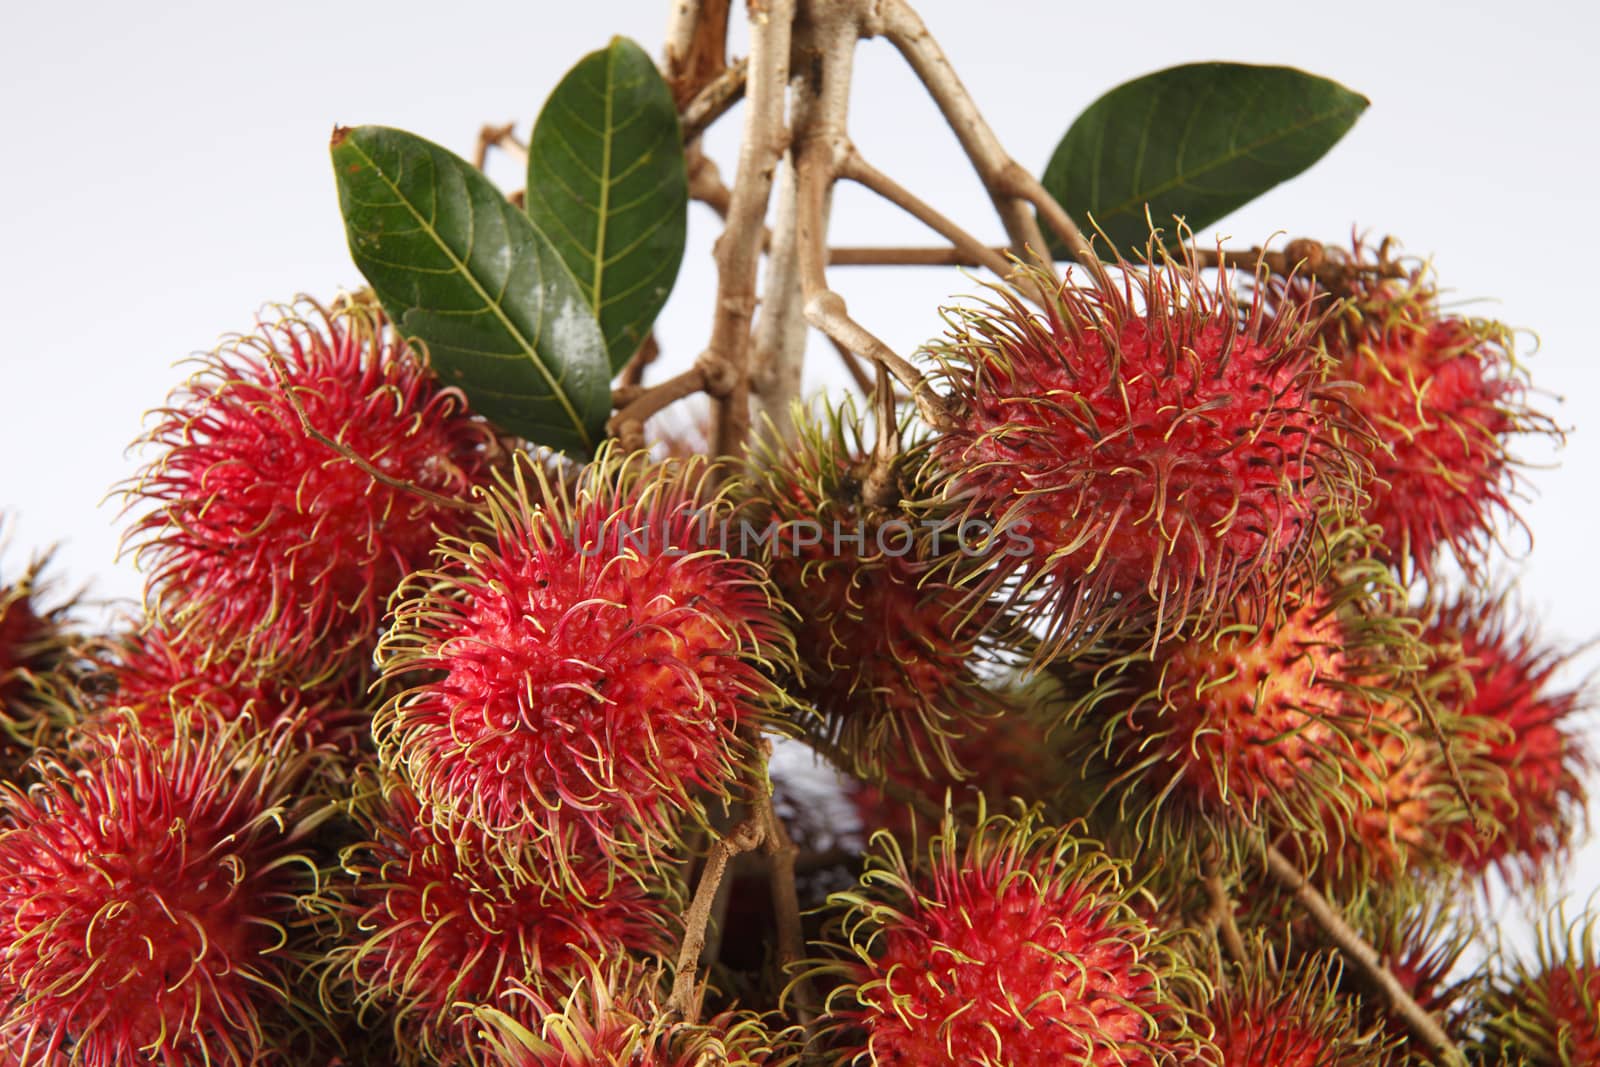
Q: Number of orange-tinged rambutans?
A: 2